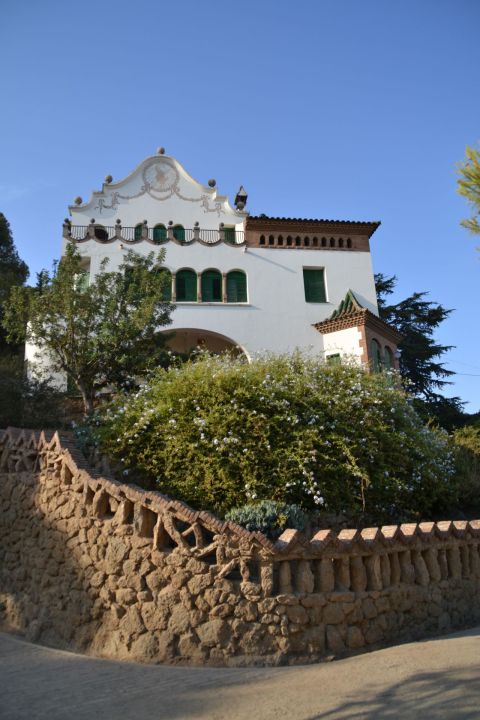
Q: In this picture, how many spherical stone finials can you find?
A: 12